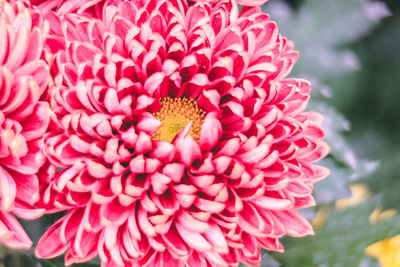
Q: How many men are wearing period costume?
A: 0